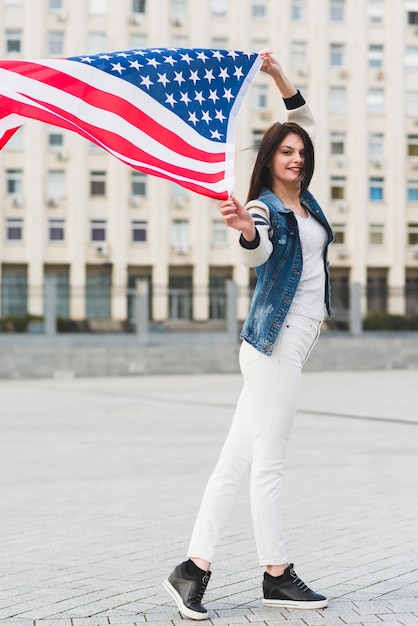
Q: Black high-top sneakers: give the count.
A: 2